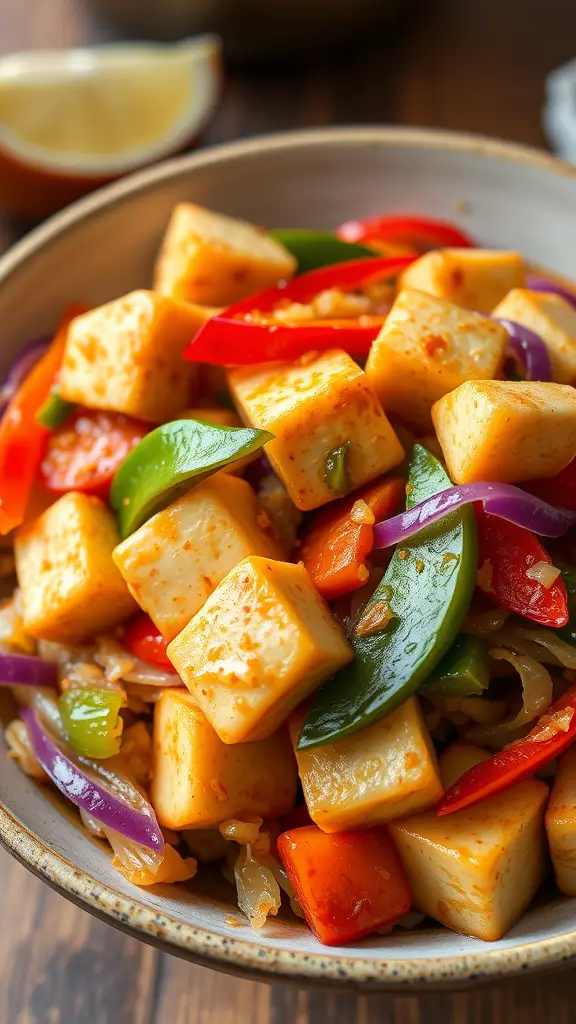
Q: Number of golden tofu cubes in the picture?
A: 14